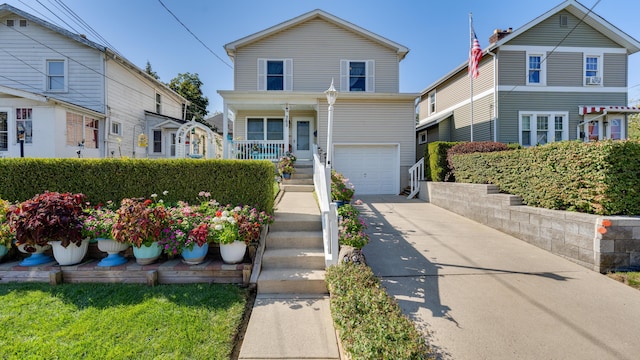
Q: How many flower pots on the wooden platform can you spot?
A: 7